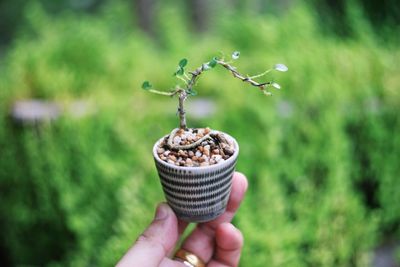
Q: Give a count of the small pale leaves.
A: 3